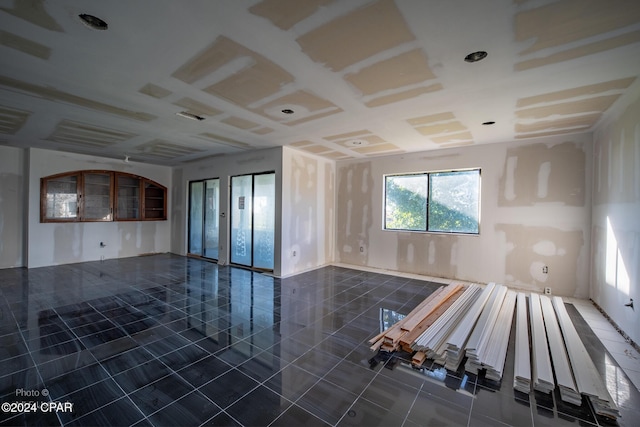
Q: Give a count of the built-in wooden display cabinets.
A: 1